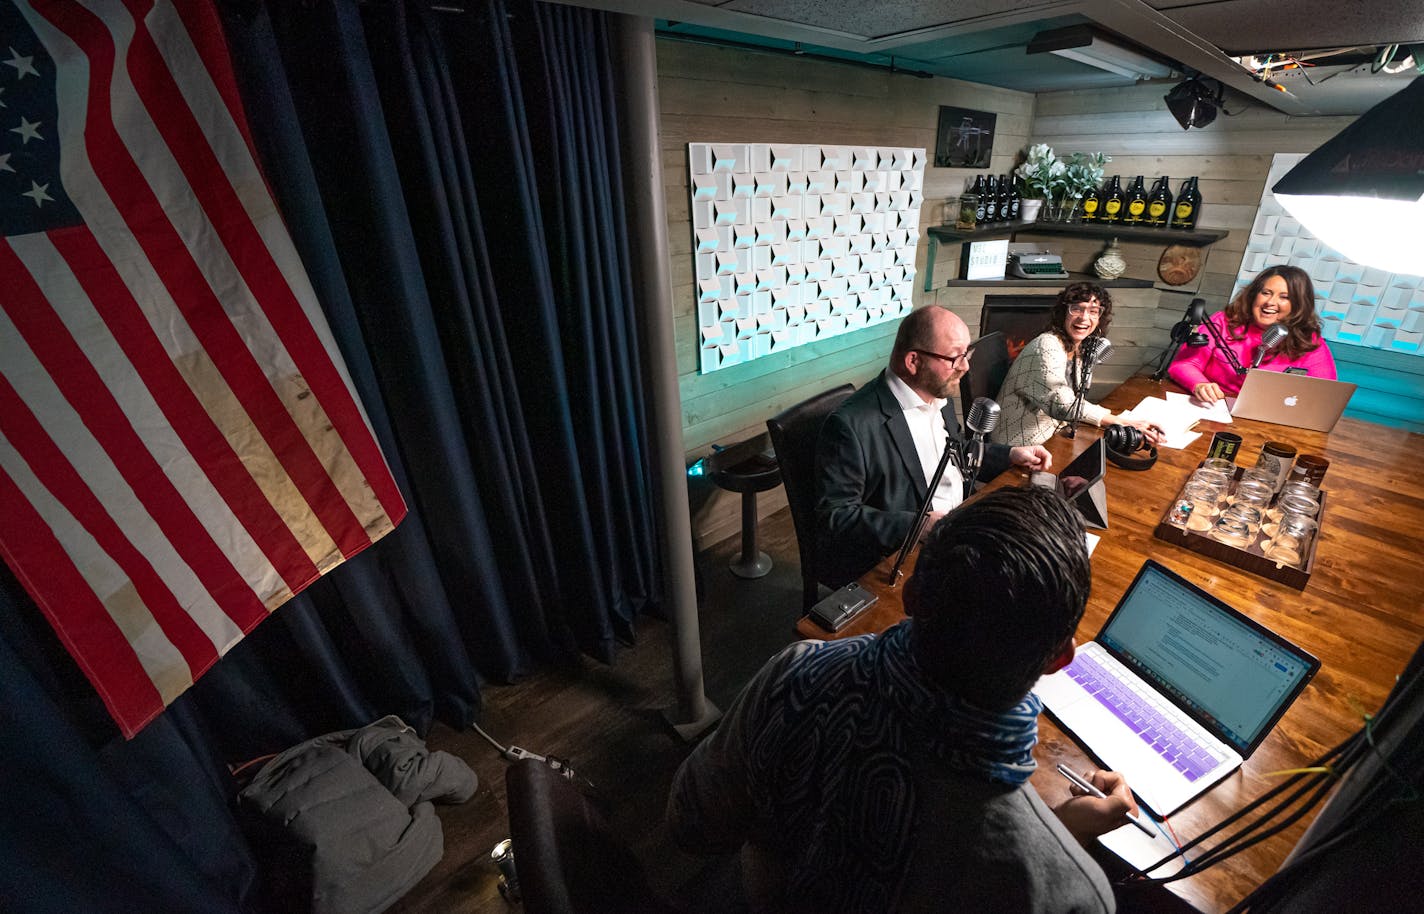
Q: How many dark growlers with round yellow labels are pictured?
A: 5